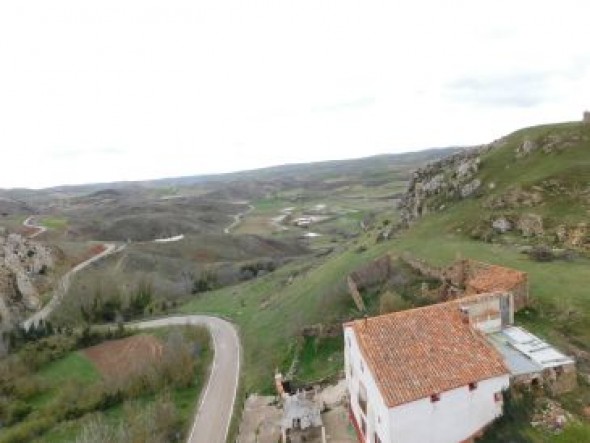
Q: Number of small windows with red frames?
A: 3